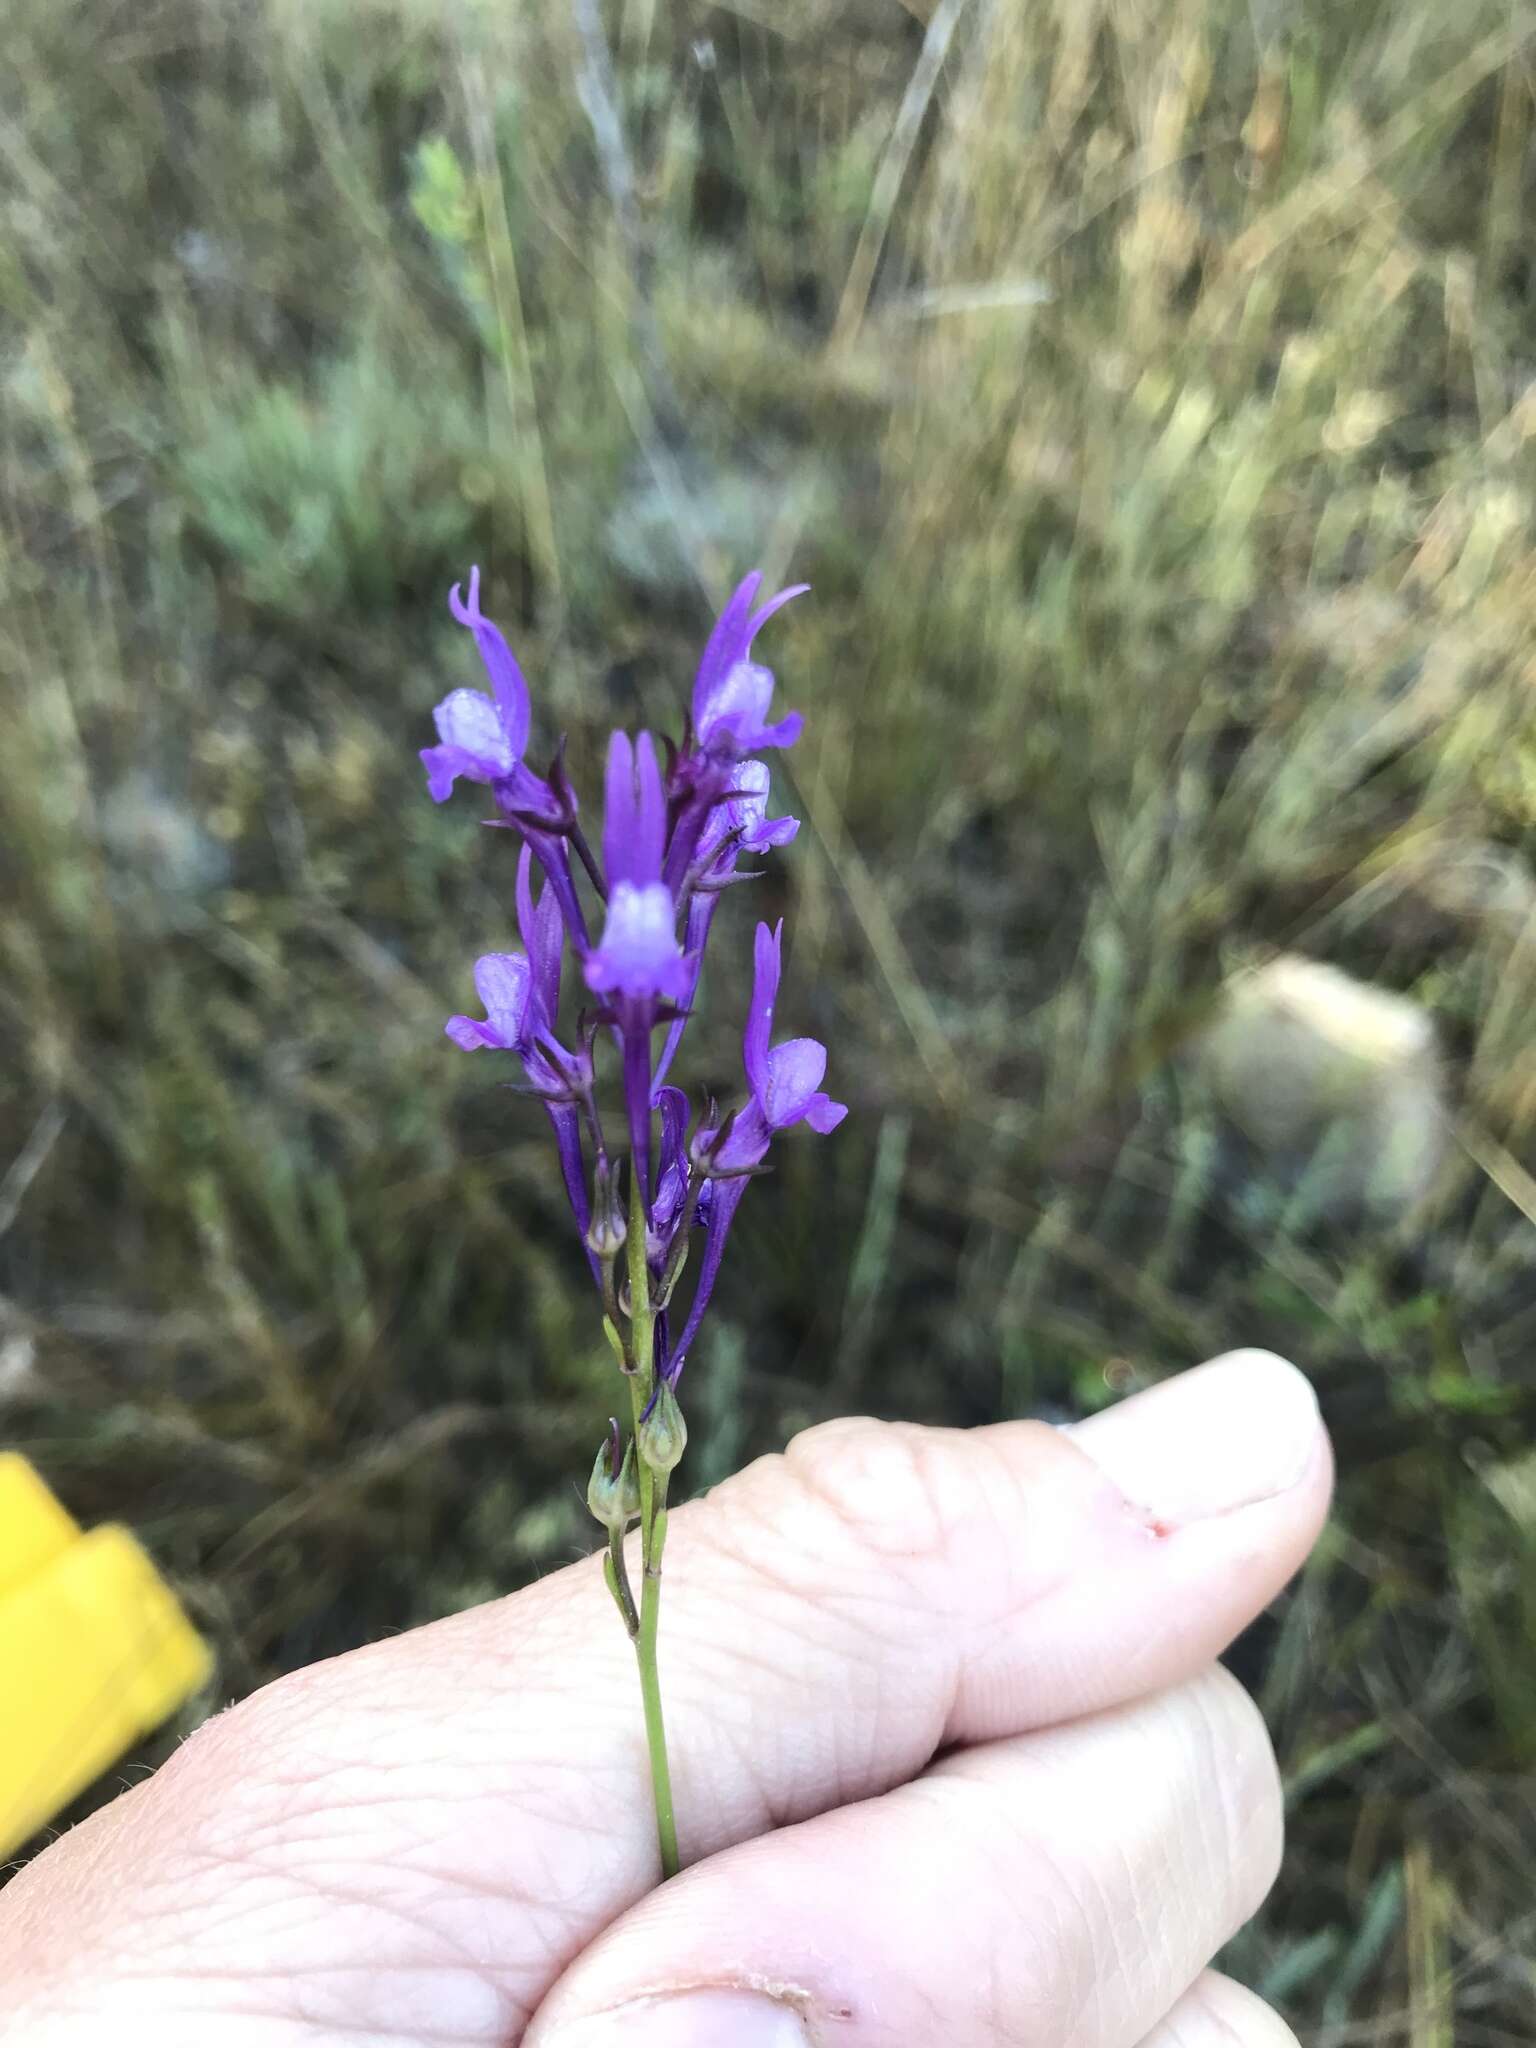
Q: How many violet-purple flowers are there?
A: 6